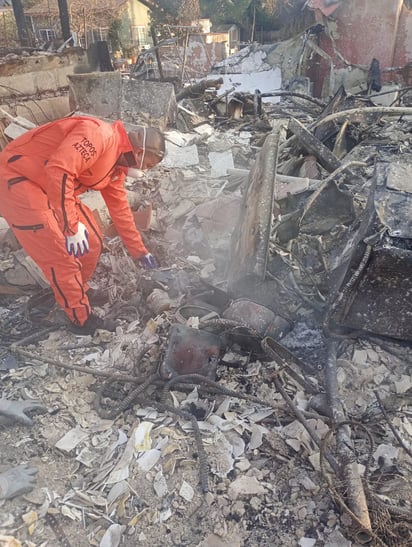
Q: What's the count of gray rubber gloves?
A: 2